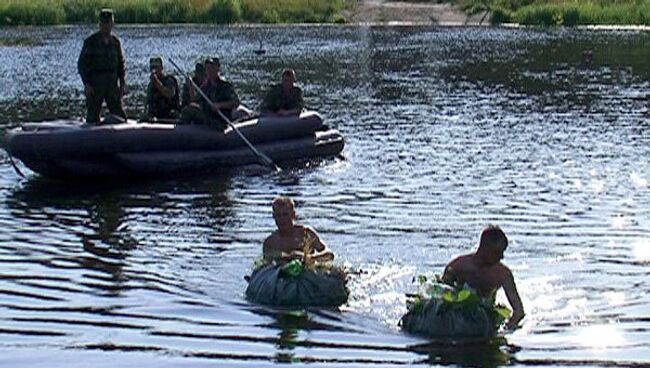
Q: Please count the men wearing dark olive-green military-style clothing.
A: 5